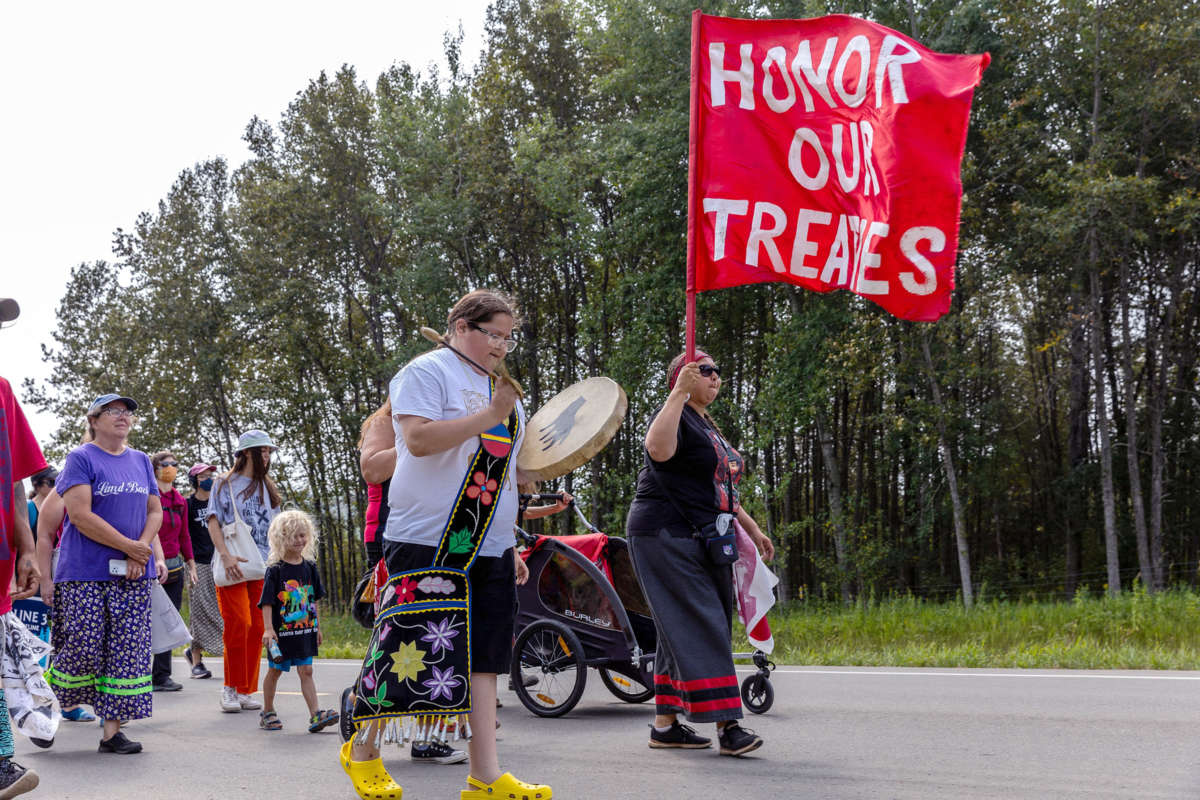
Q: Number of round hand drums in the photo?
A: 1